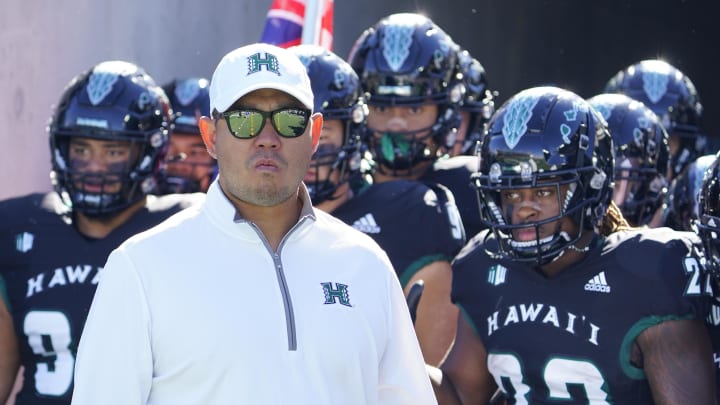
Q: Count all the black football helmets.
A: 10